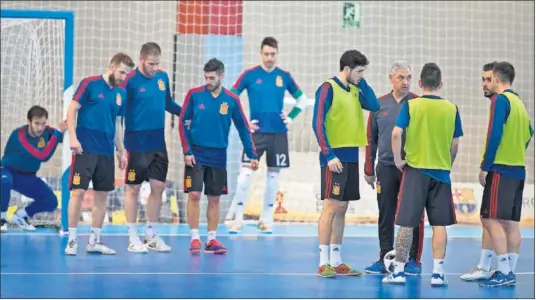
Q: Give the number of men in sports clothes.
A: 10